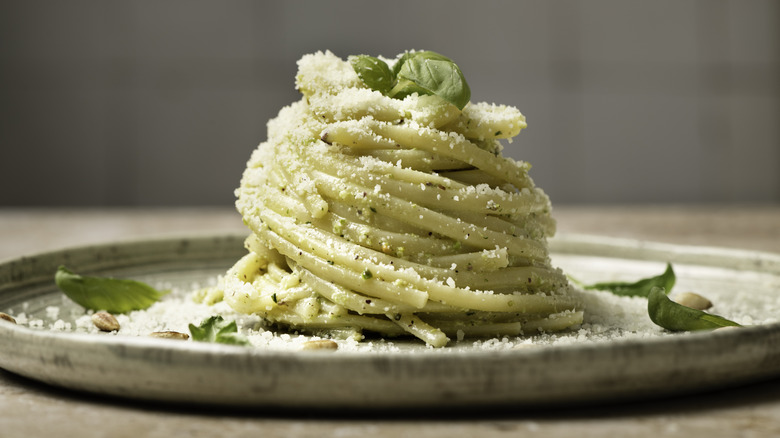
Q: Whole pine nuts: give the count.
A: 5